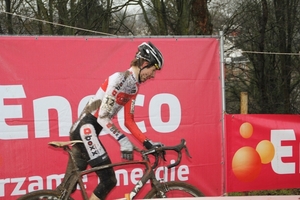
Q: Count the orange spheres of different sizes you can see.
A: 3